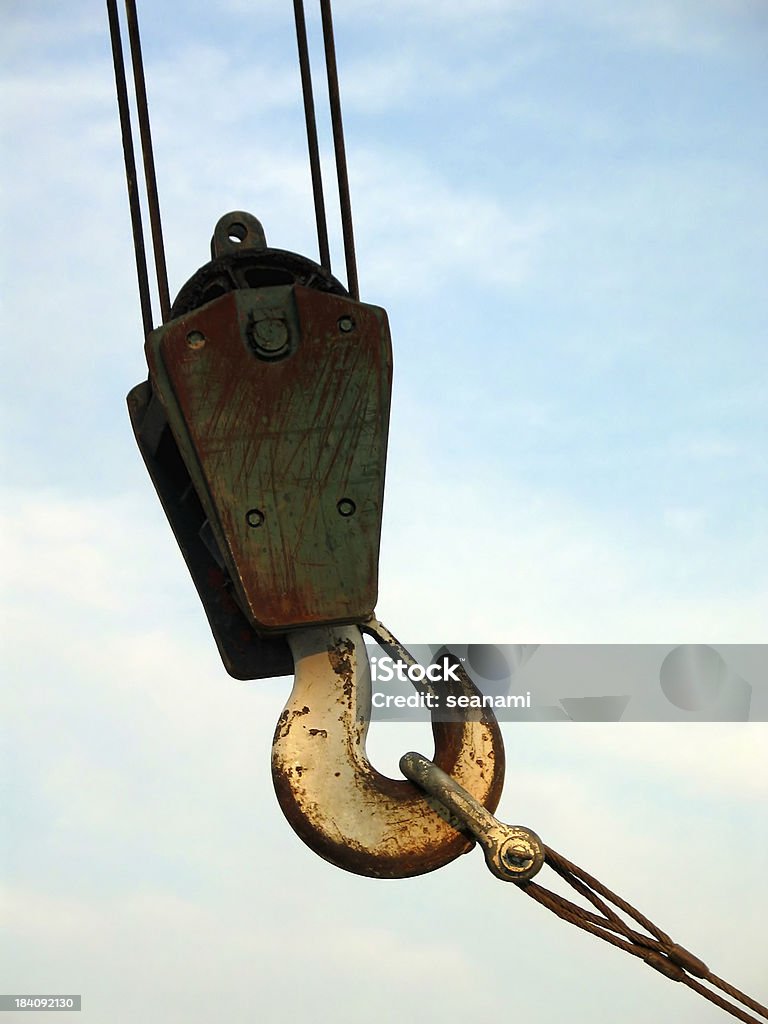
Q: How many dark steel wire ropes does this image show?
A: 4